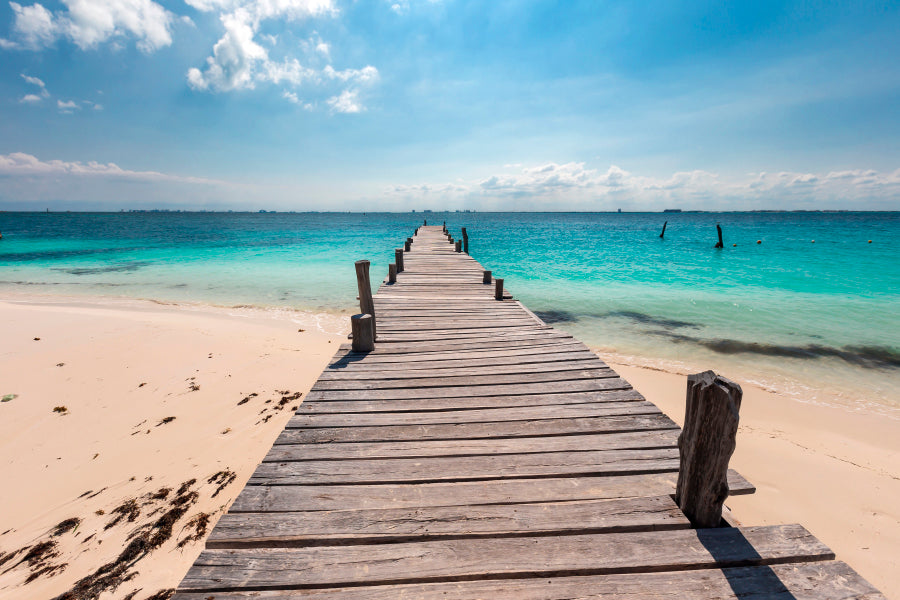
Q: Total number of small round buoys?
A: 4